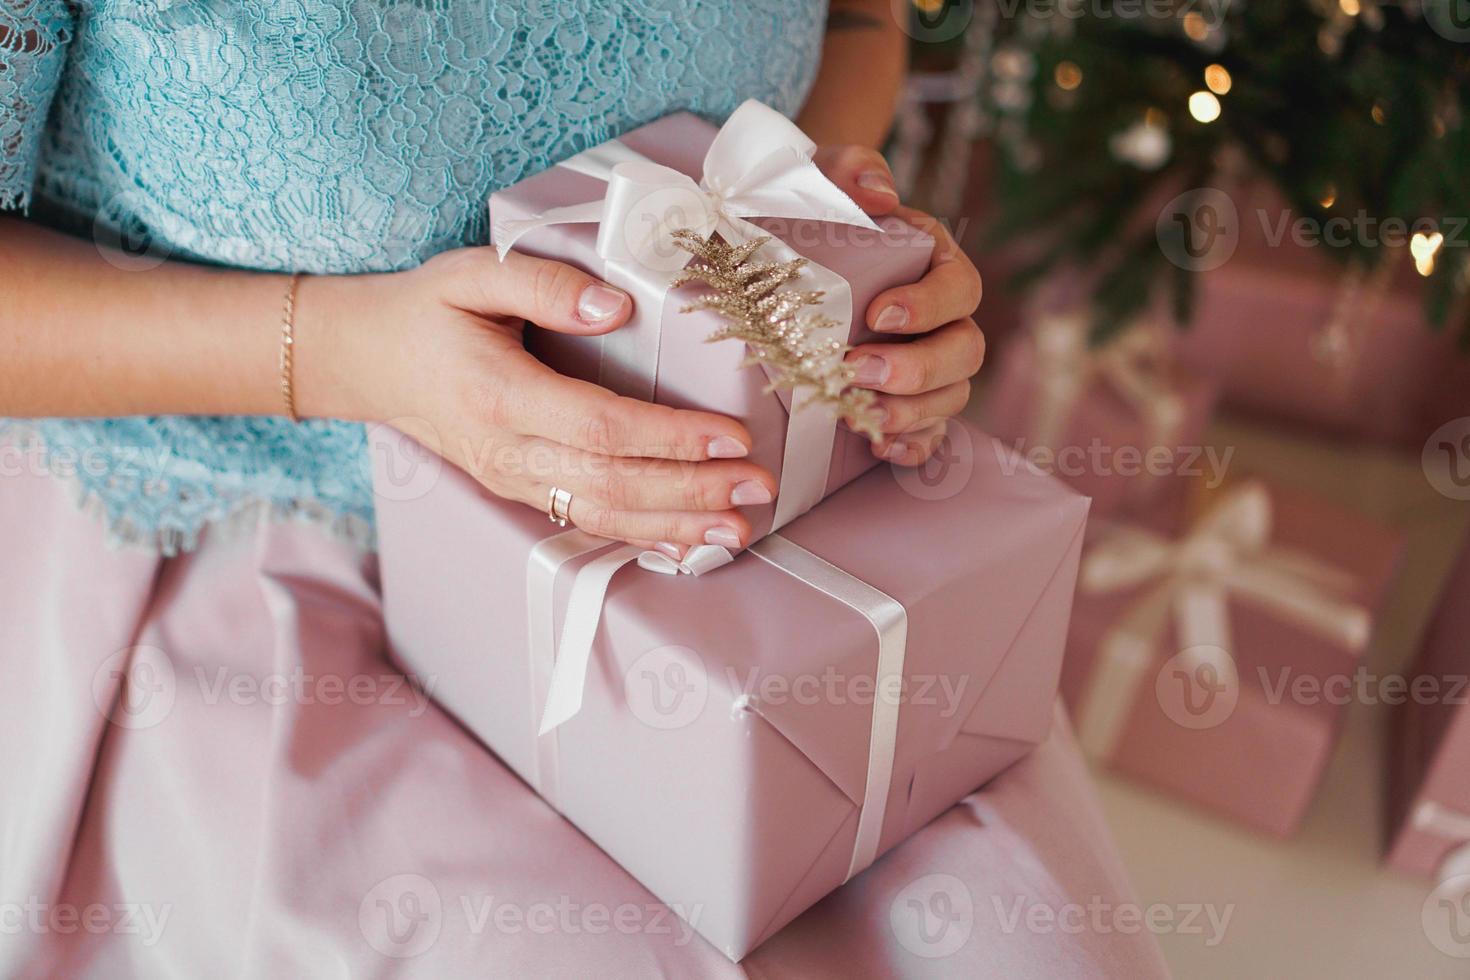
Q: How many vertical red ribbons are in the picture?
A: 0